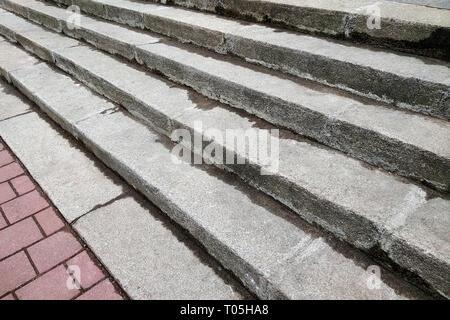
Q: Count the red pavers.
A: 15